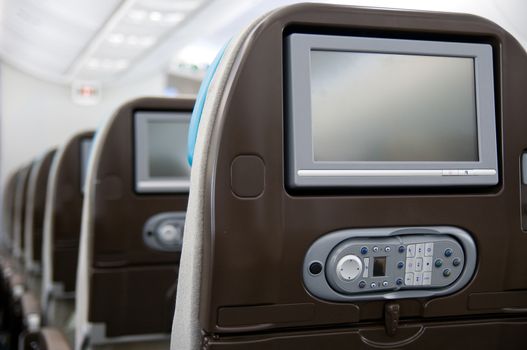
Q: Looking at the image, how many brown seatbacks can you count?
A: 6